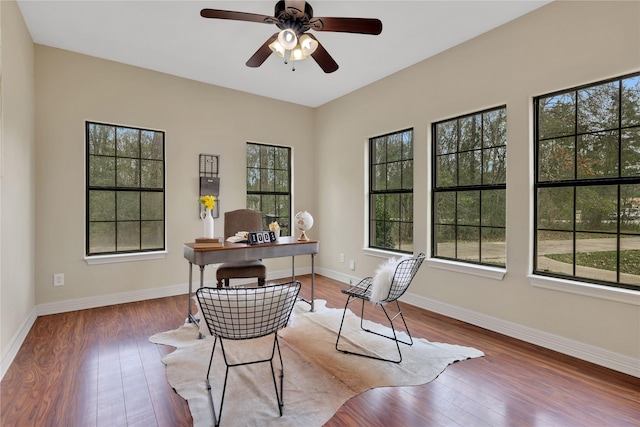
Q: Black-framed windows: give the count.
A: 5